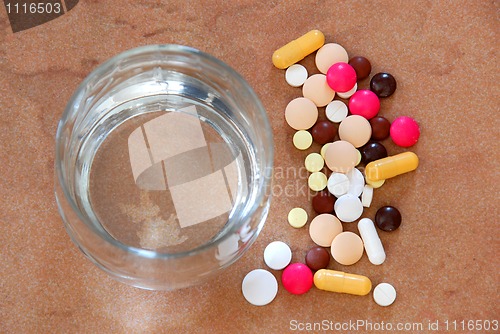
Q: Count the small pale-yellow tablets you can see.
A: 7